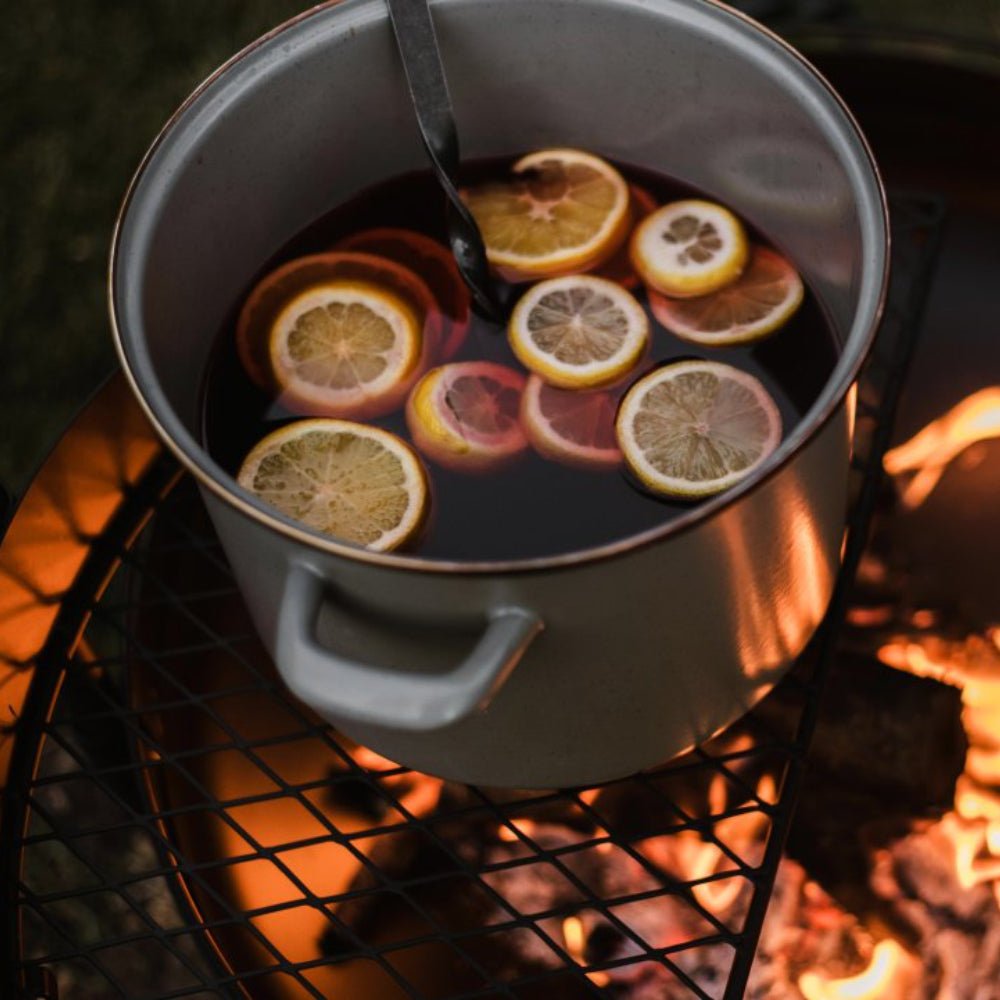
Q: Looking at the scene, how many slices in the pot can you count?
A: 12